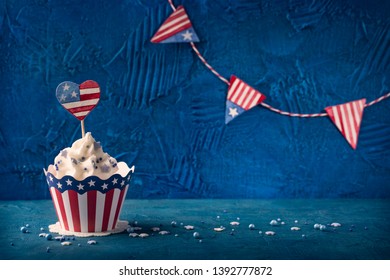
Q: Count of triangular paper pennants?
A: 3